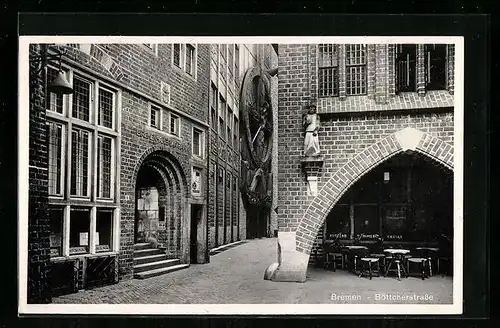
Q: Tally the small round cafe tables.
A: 3